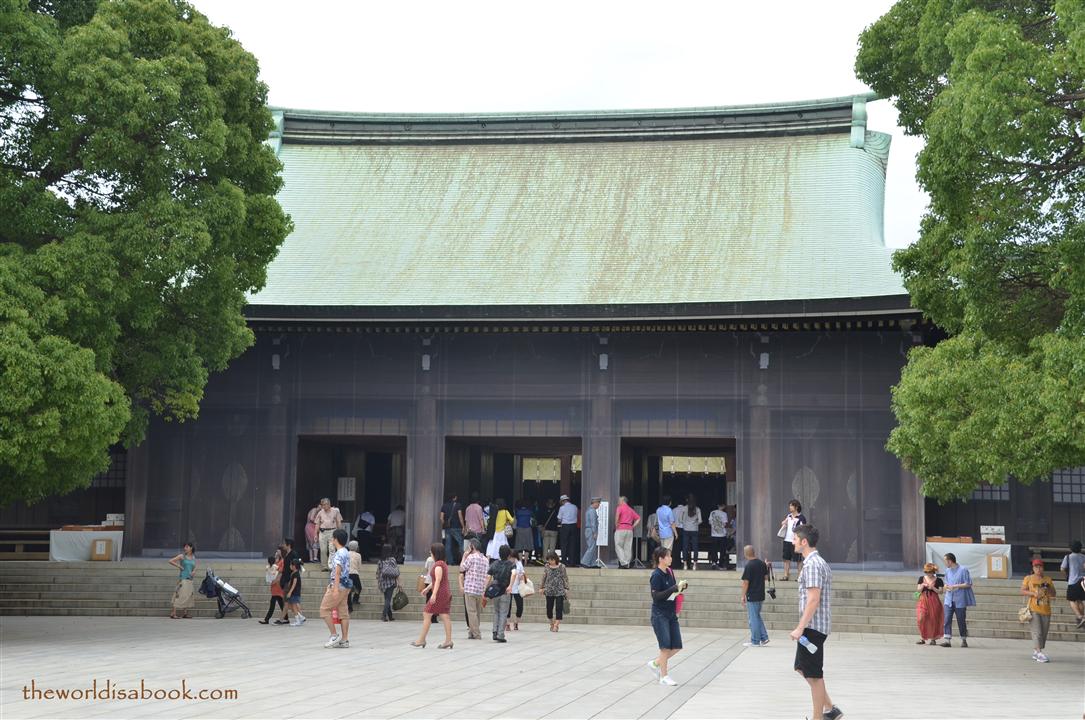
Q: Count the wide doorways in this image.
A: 3